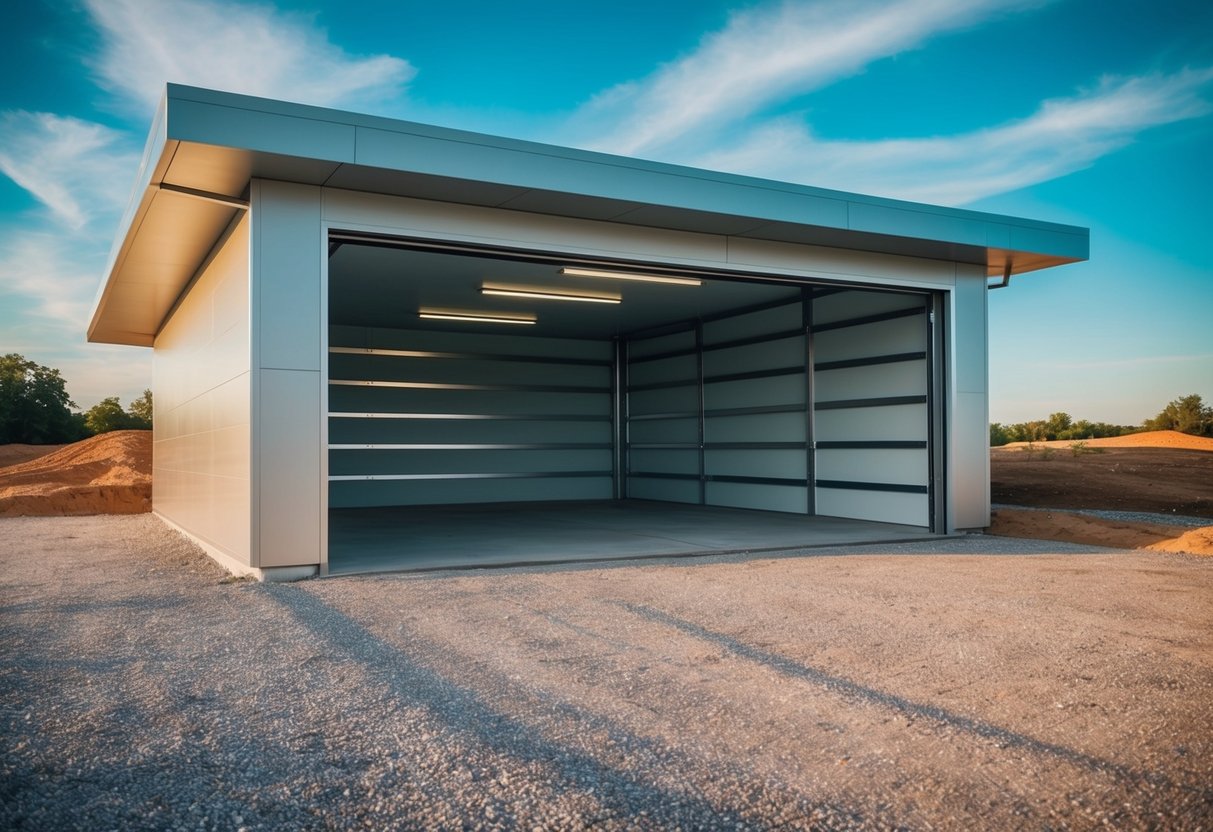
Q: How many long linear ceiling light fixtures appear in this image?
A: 3